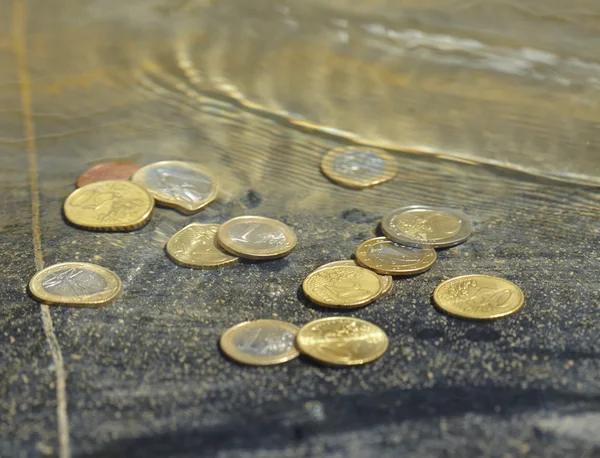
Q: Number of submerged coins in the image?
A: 14